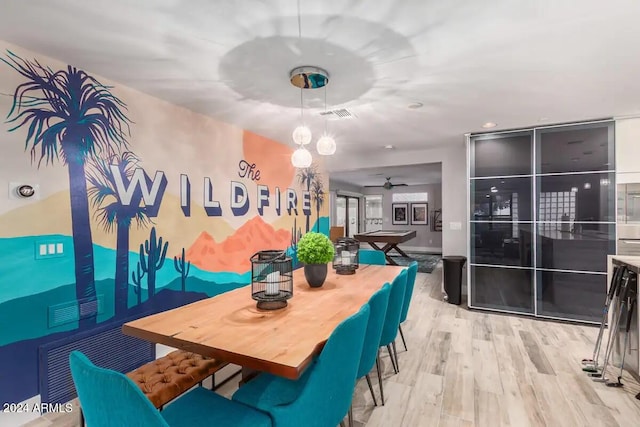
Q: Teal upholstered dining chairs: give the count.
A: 6